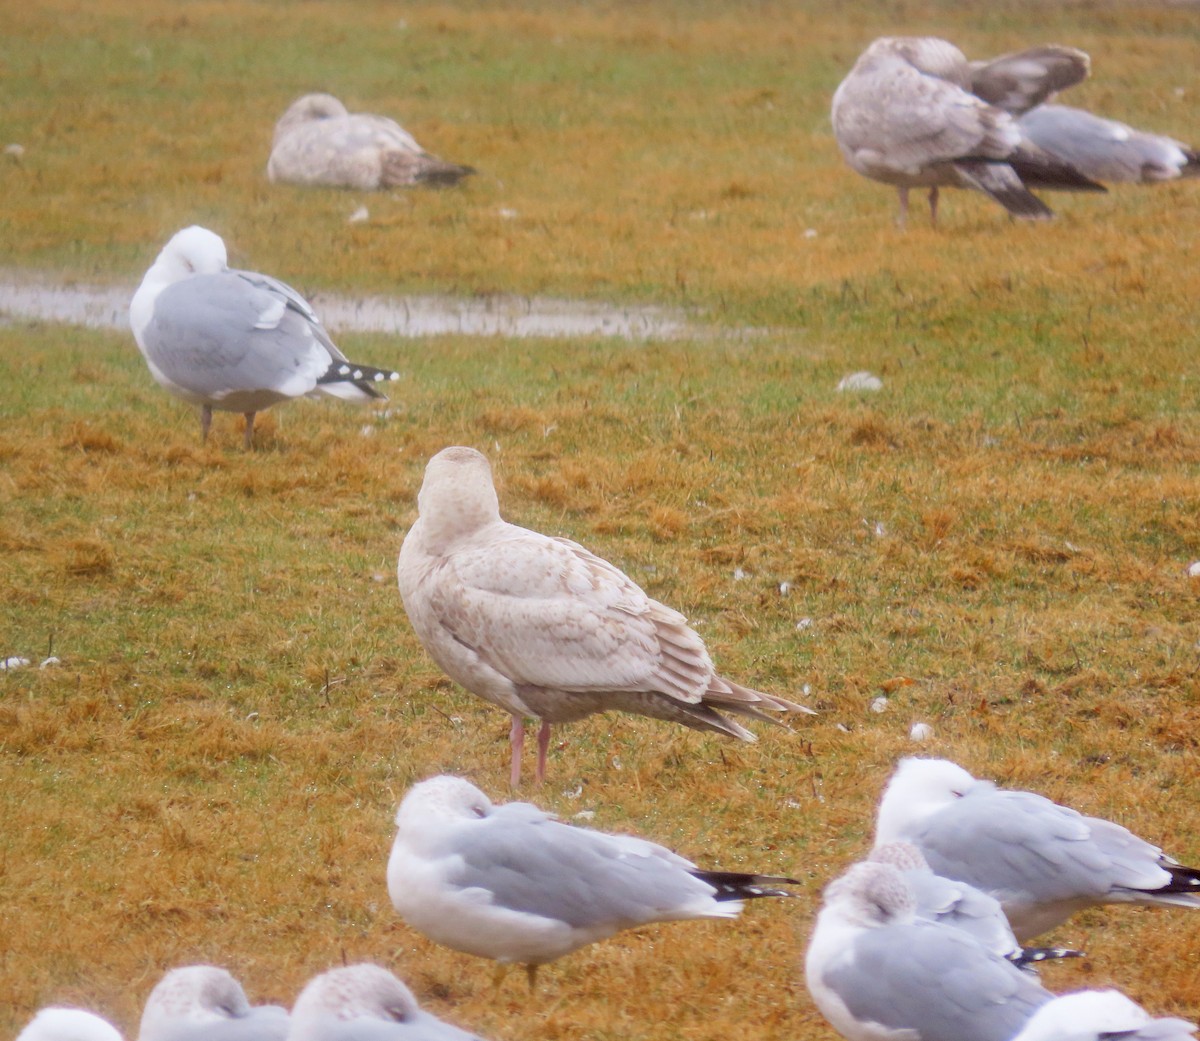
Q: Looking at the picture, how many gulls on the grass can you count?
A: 13